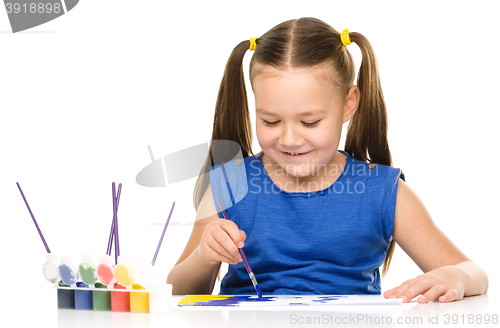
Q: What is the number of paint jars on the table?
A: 6